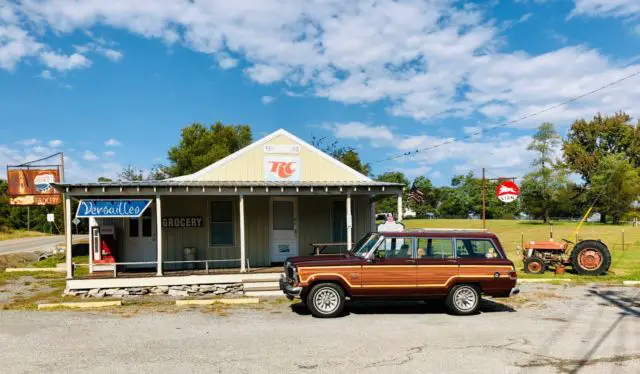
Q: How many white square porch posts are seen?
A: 5